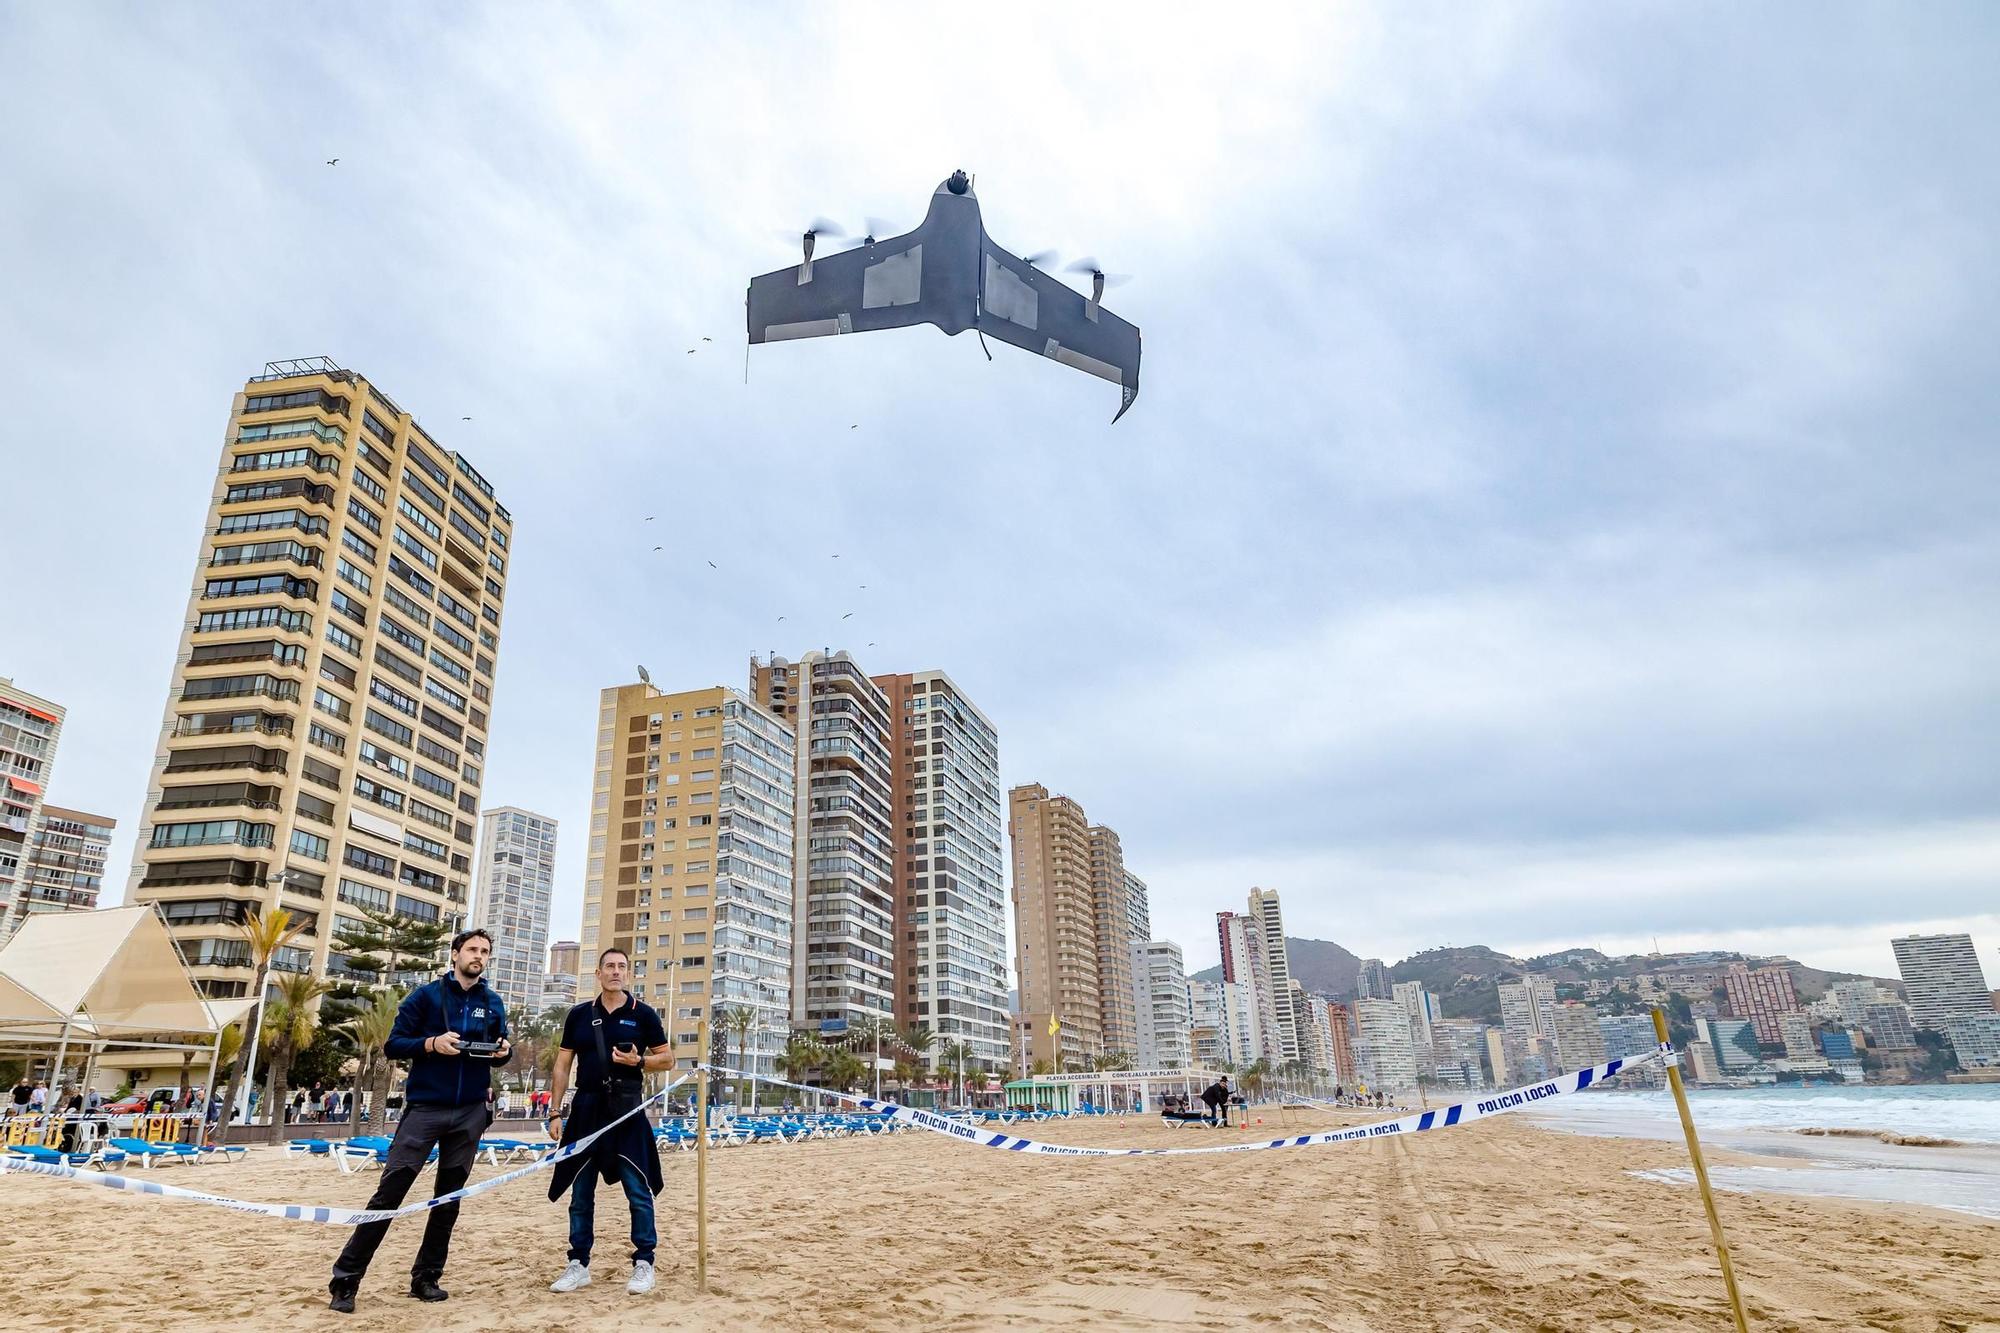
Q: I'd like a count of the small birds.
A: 13